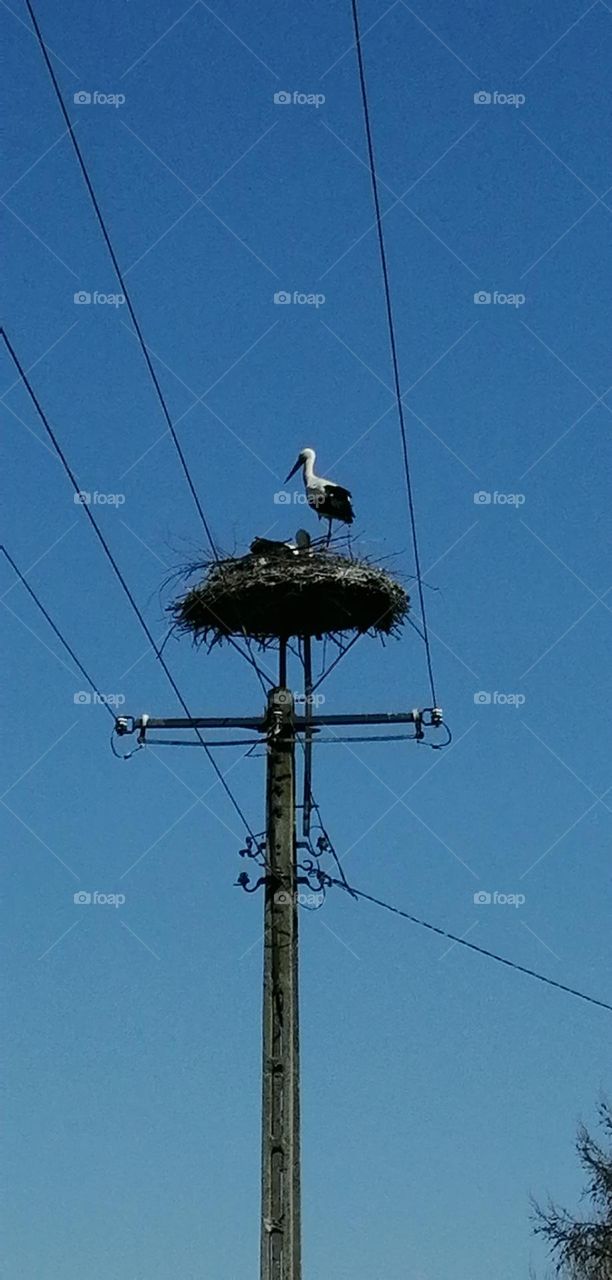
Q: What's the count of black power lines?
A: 5